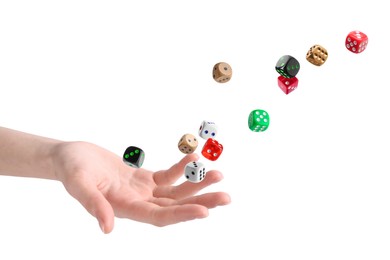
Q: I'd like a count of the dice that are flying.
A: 11